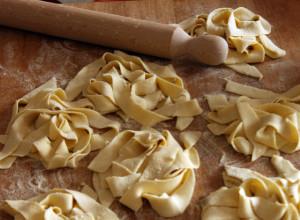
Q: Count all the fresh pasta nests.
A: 7